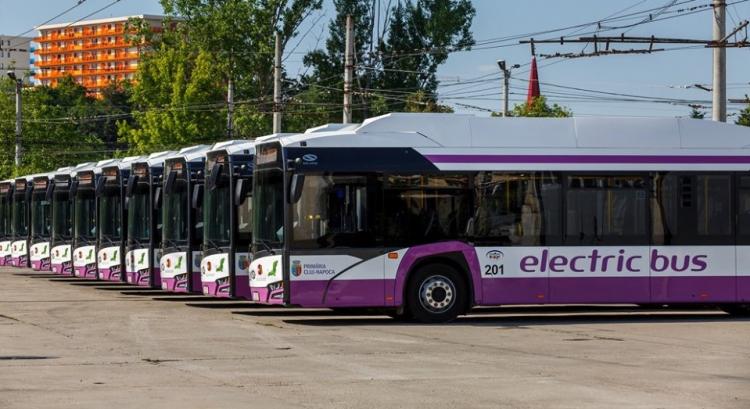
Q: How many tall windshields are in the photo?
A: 10